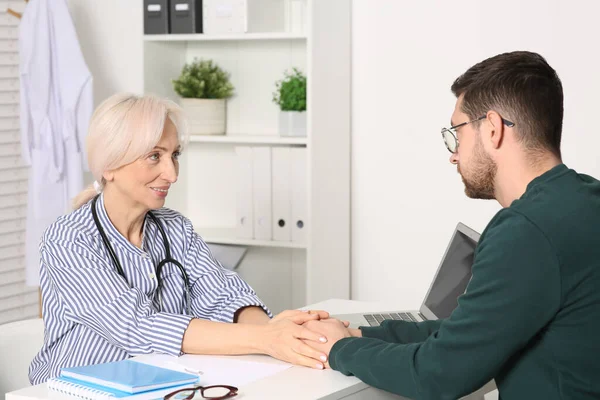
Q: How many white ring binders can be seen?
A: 4